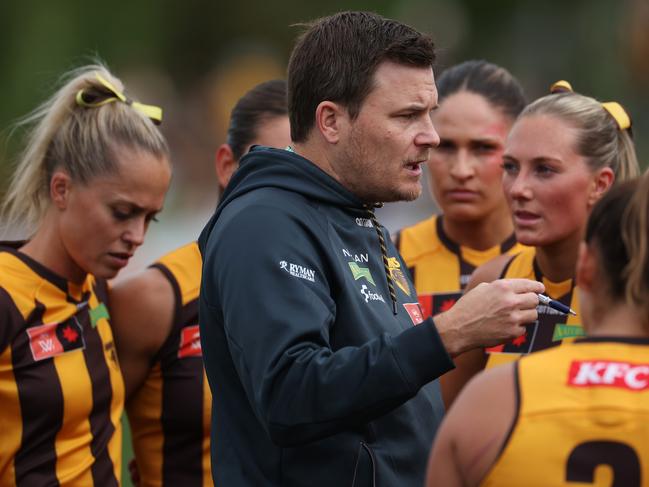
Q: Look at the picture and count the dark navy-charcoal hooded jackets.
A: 1